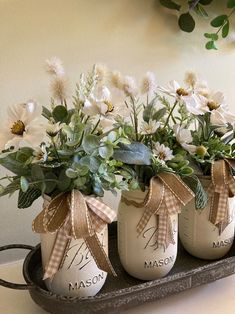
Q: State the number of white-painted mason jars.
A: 3